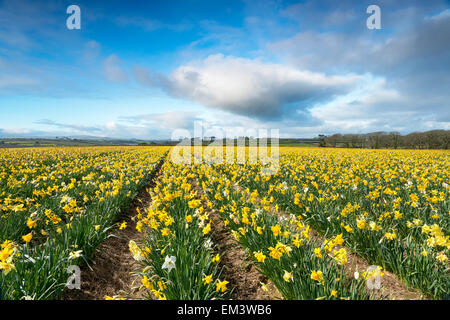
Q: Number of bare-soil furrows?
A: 3